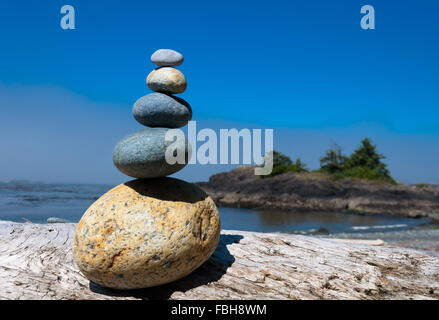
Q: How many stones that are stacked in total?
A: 5